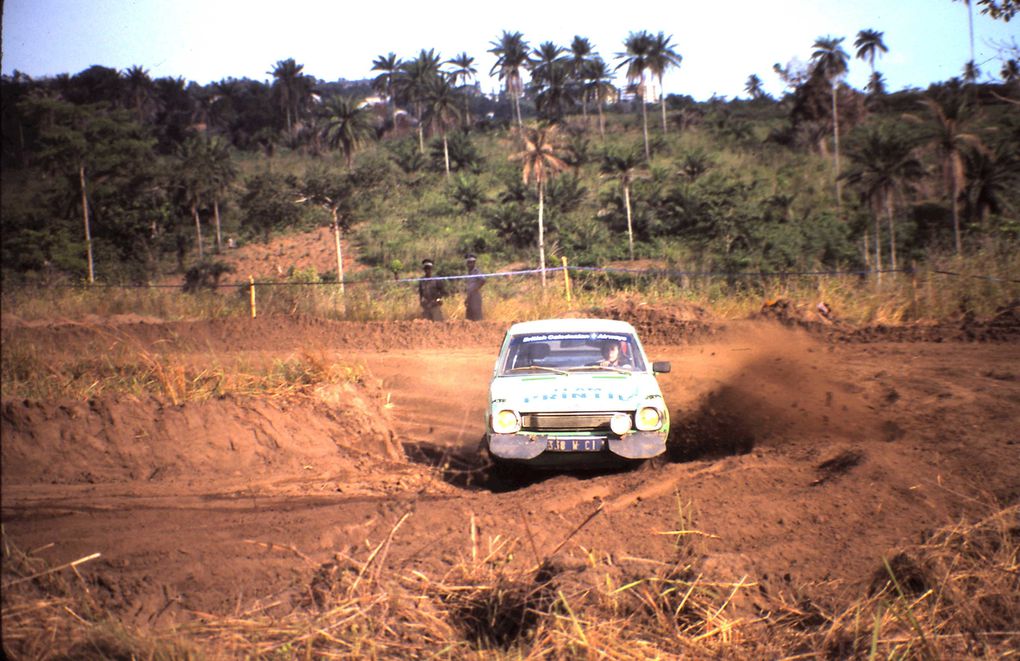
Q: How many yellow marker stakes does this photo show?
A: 2